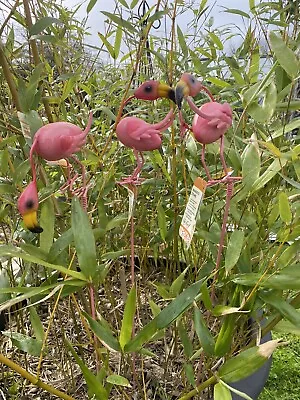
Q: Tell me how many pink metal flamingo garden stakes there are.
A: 3